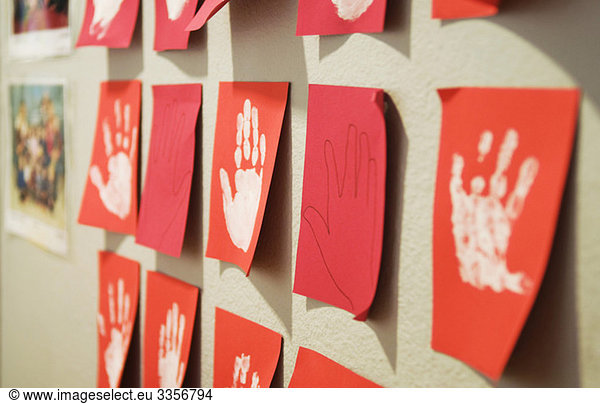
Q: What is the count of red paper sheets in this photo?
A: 14